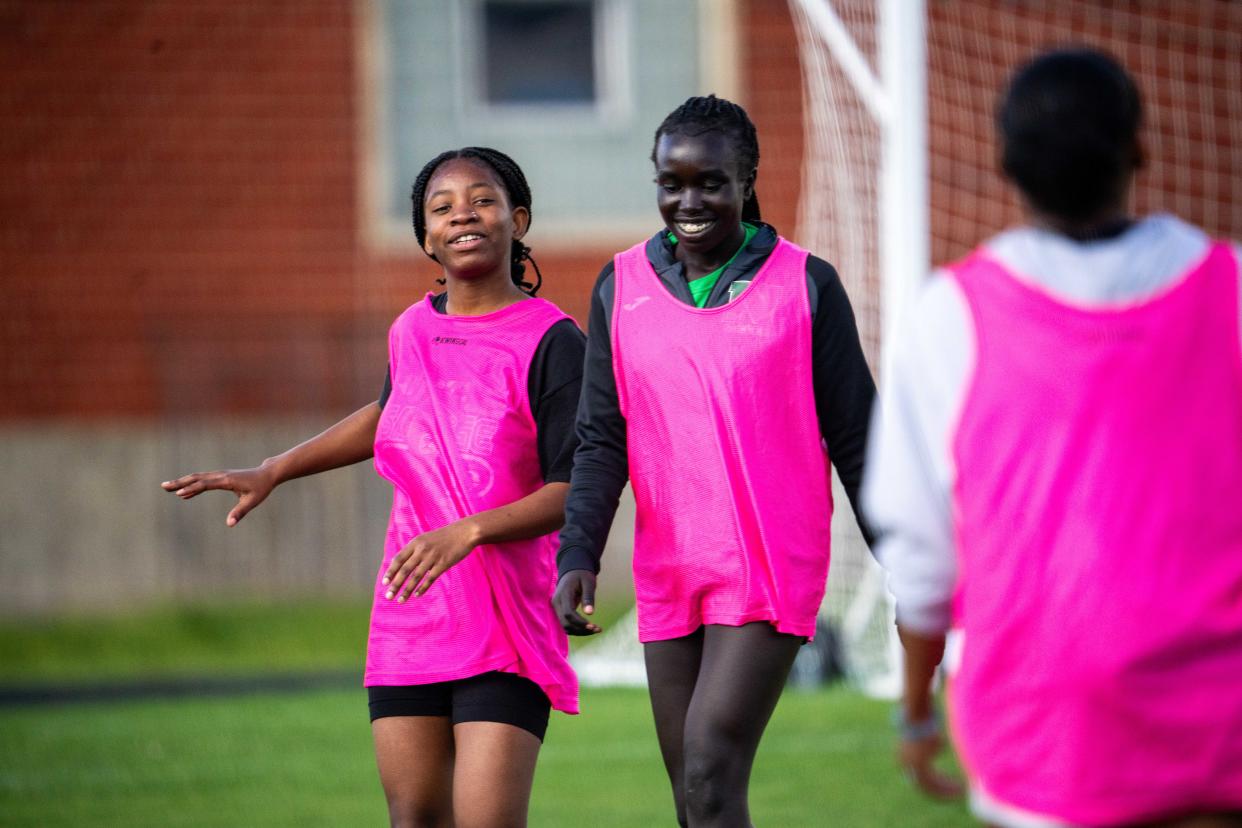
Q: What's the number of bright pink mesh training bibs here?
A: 3